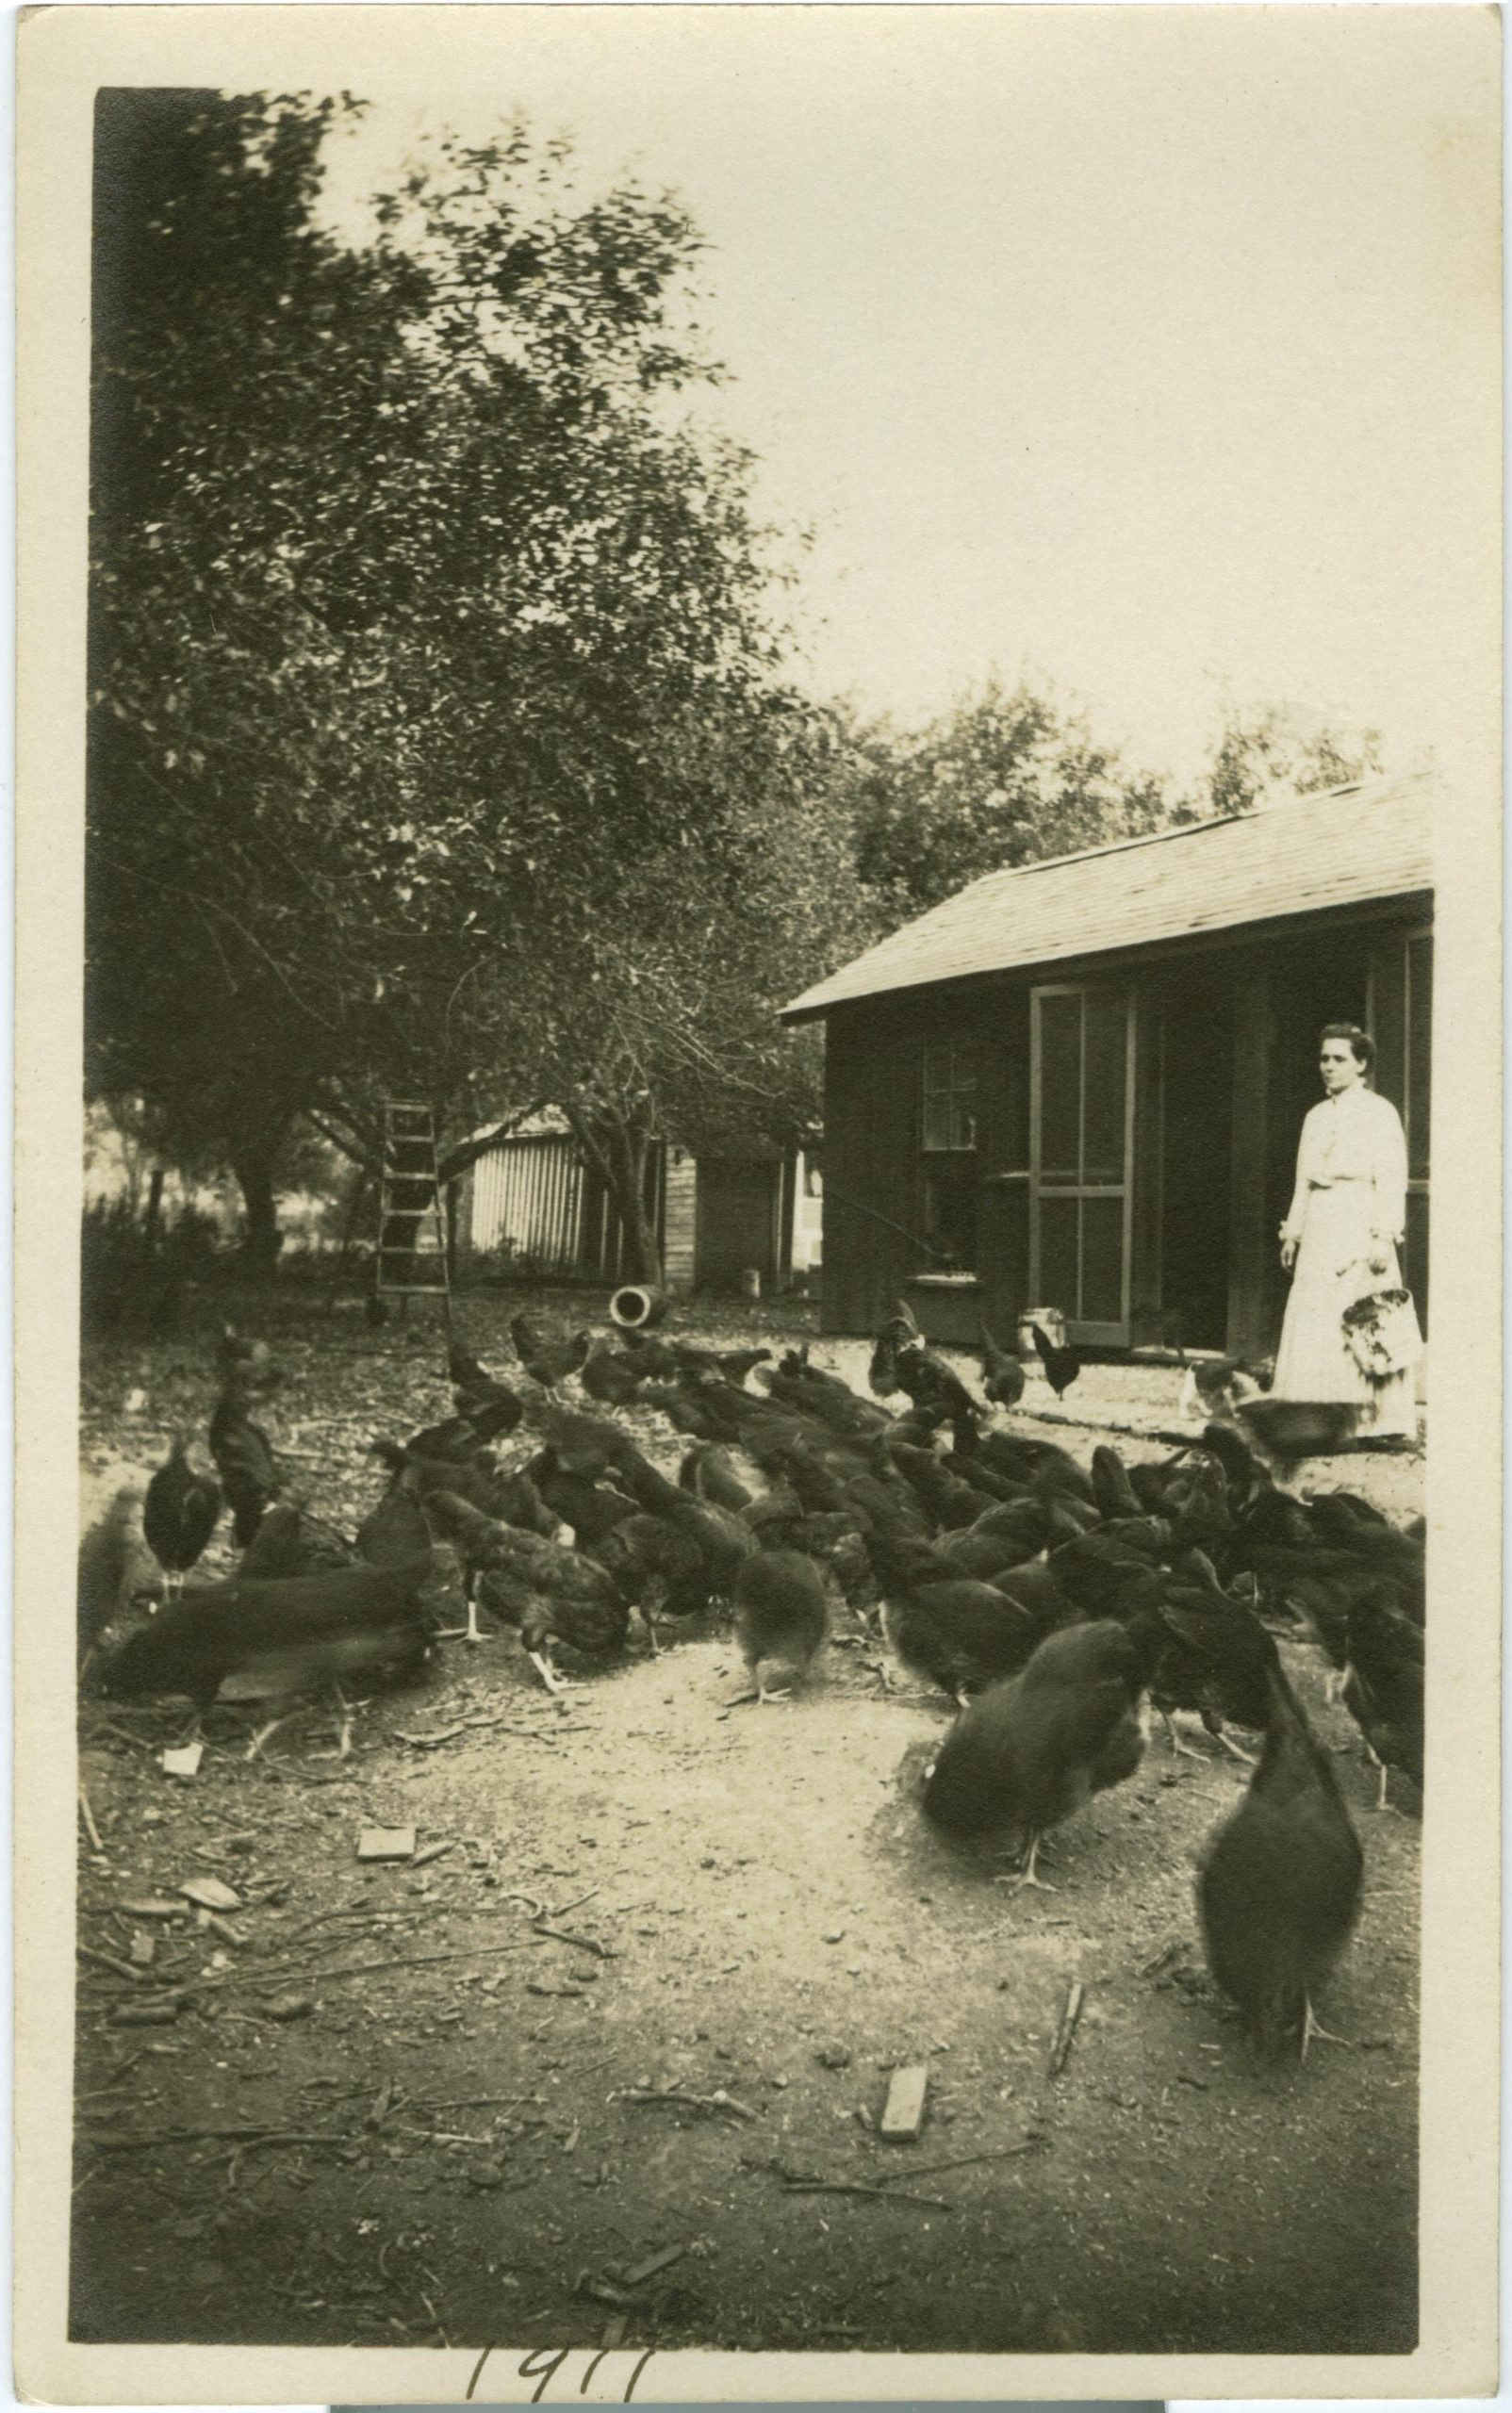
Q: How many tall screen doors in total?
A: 2